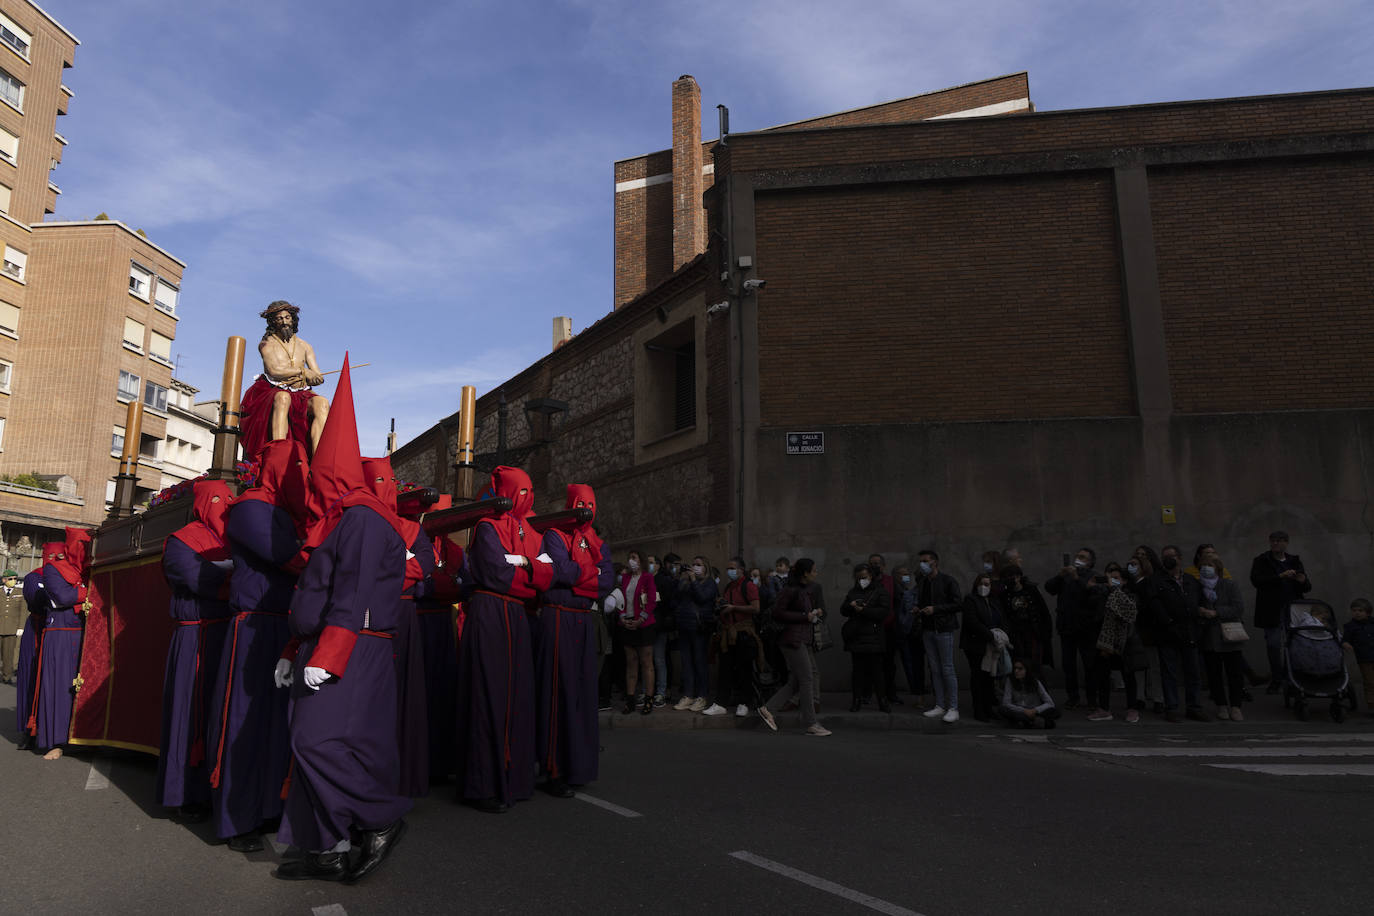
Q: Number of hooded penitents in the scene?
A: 9